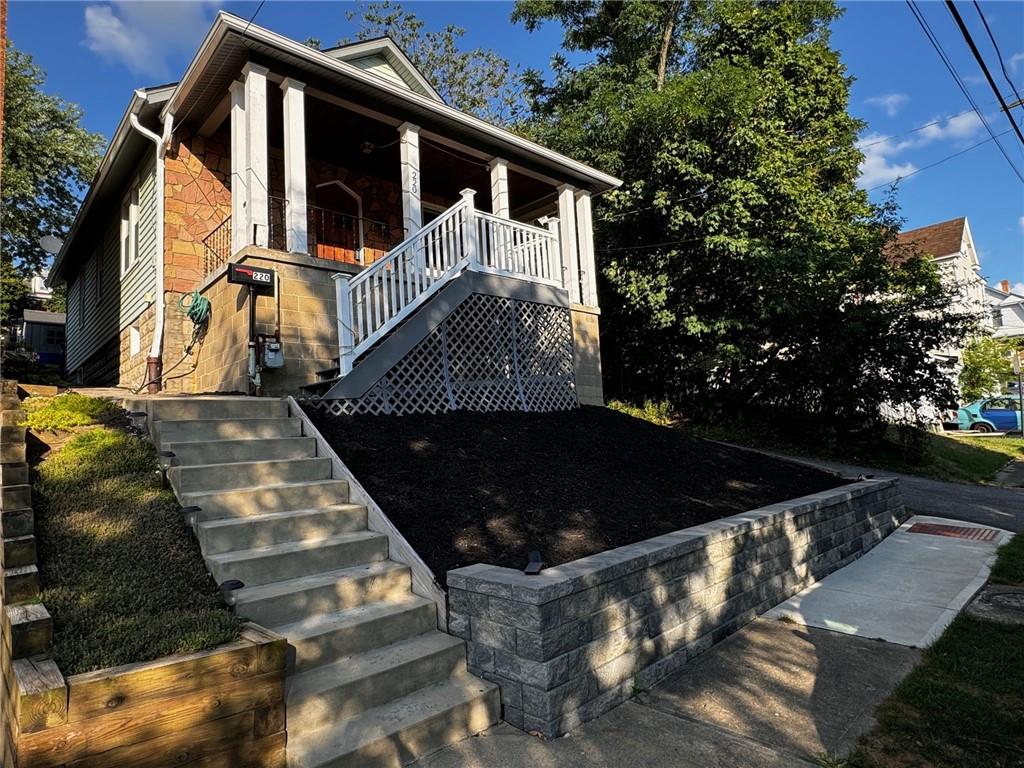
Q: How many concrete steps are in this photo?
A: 11